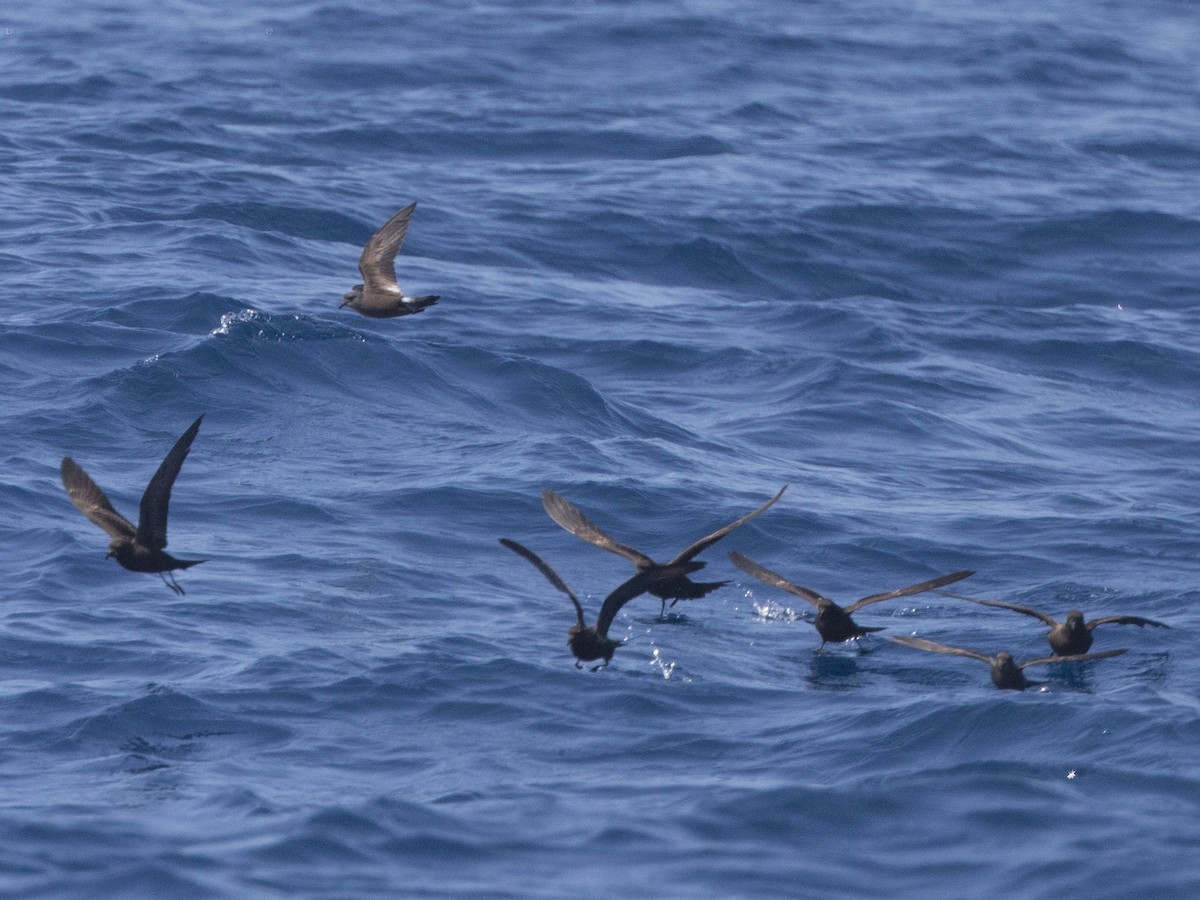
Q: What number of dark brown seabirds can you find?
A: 7